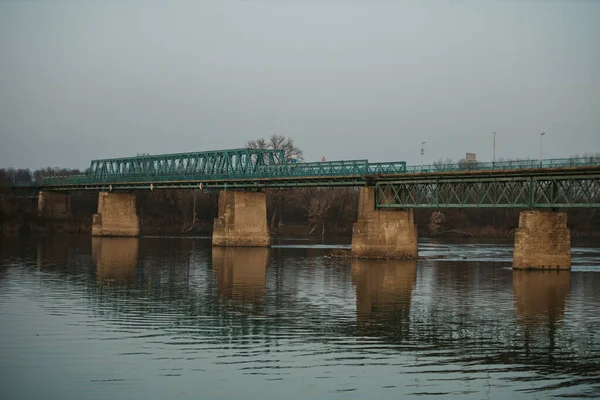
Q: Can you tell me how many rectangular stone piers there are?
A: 5